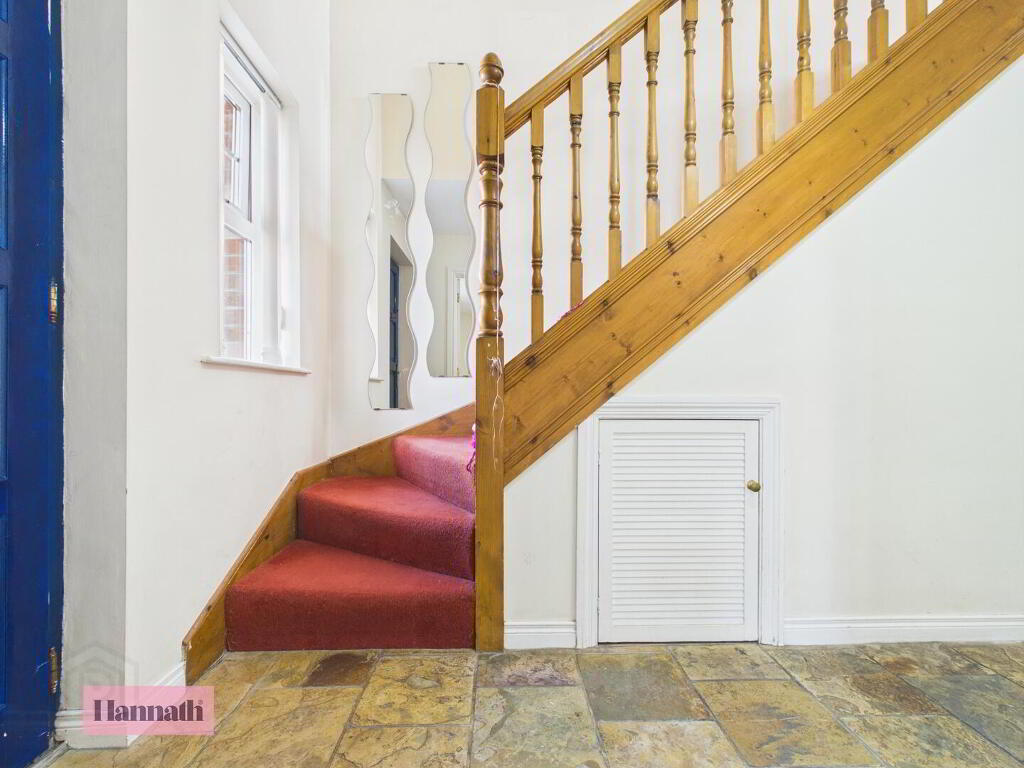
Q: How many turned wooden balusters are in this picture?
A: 11